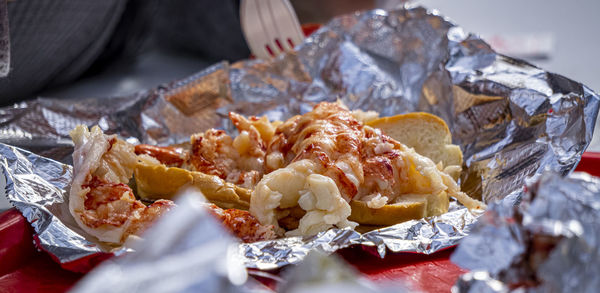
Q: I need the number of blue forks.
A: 0